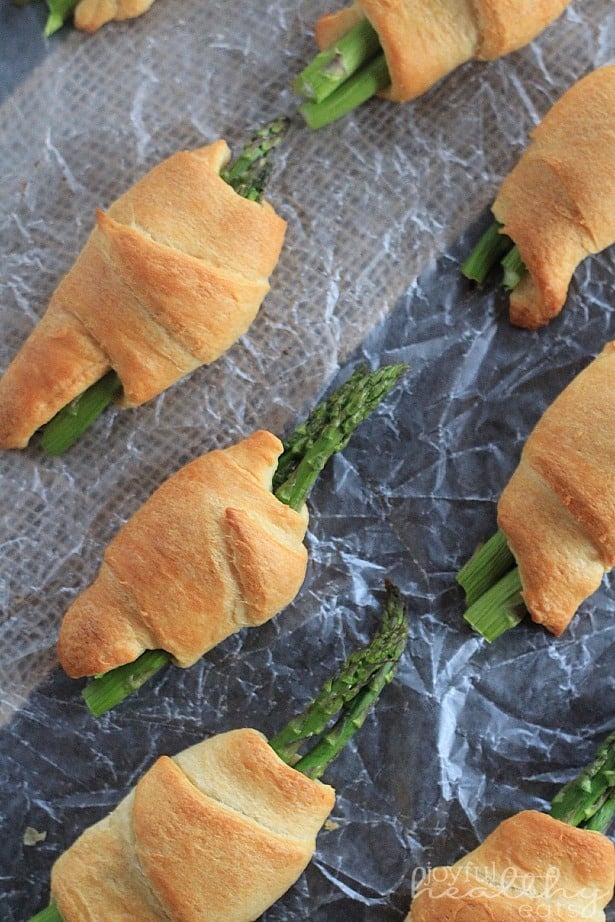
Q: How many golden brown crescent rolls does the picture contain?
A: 8